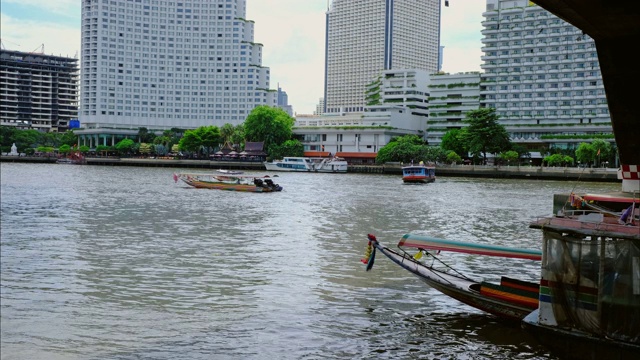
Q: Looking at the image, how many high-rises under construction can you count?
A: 1